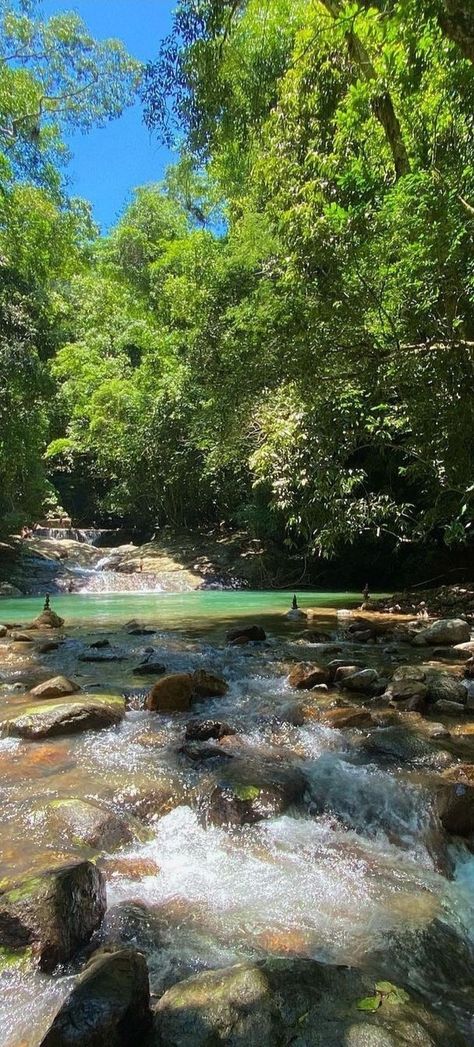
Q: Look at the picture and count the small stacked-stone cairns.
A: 3